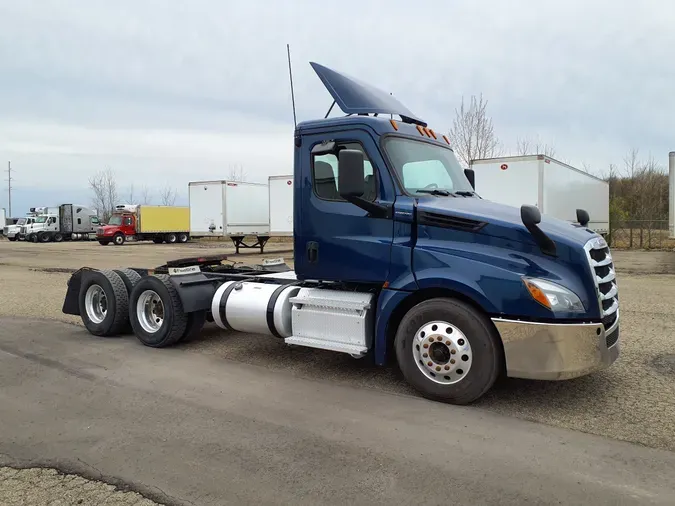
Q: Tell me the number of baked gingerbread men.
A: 0